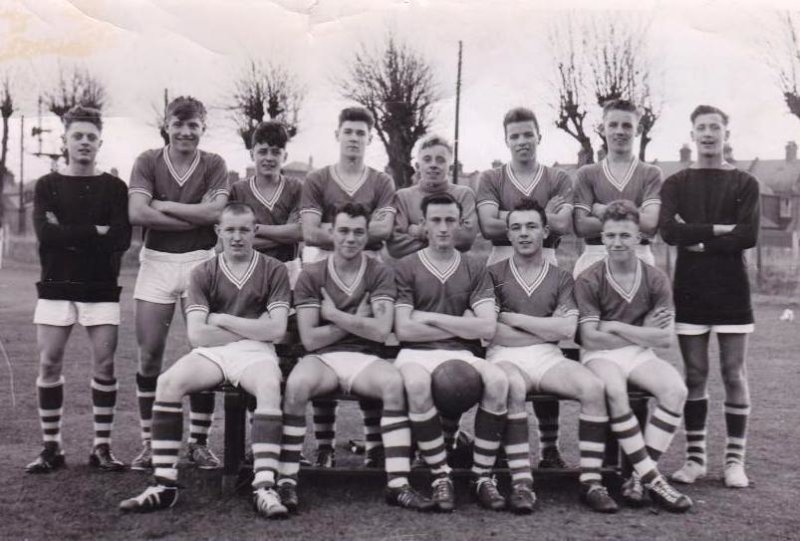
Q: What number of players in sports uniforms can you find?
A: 13